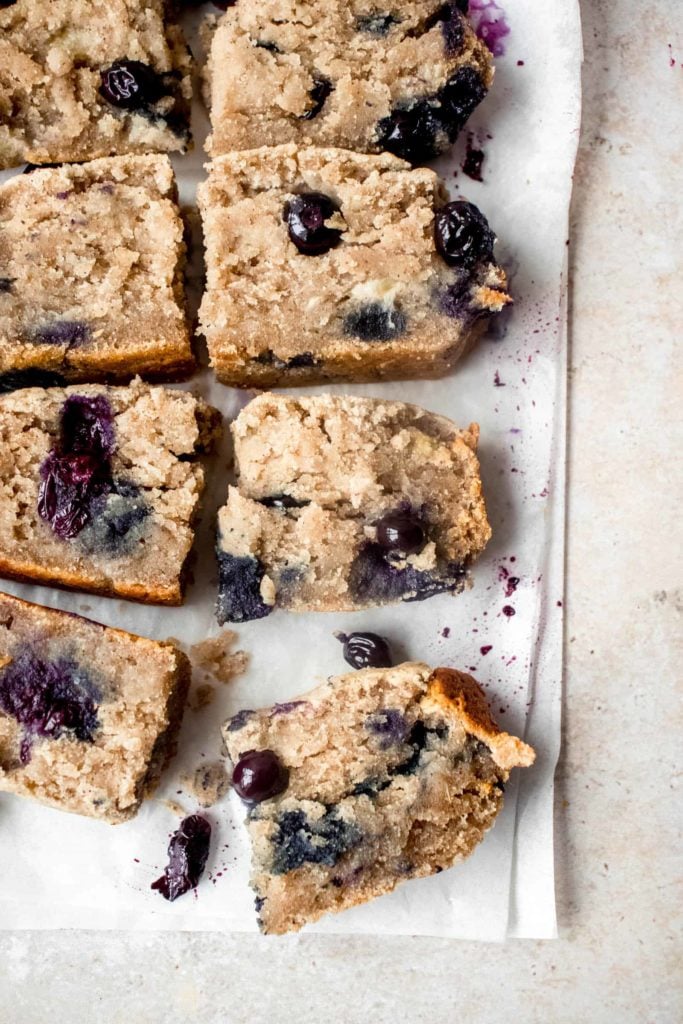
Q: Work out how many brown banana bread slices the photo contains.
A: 8